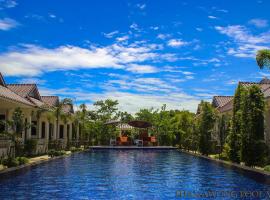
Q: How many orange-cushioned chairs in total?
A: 2